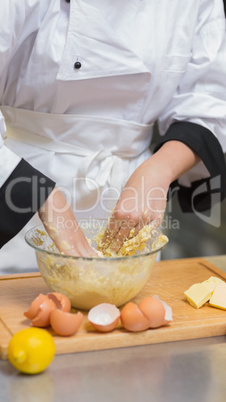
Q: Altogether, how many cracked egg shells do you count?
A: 6